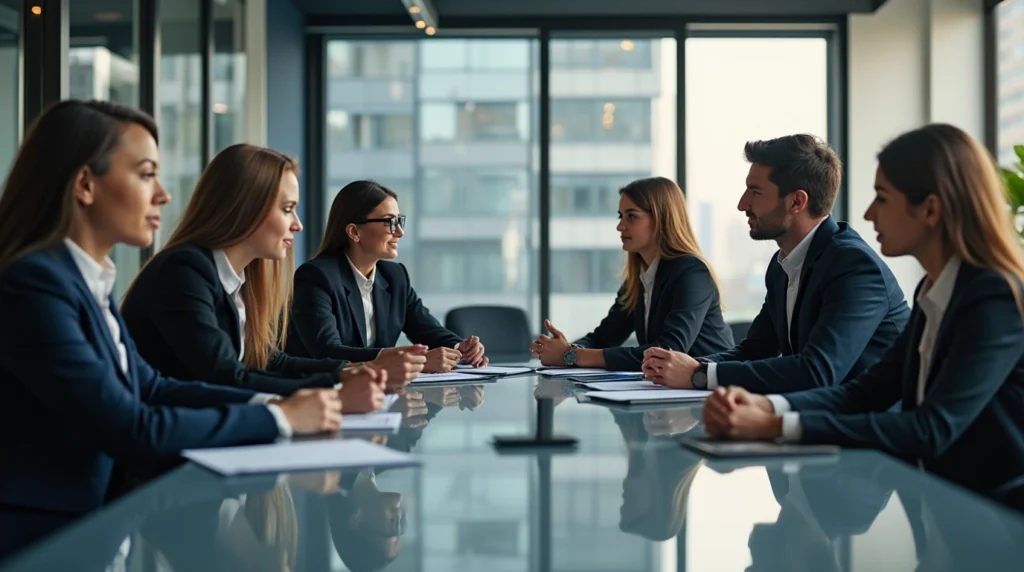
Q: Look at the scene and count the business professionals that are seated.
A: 6